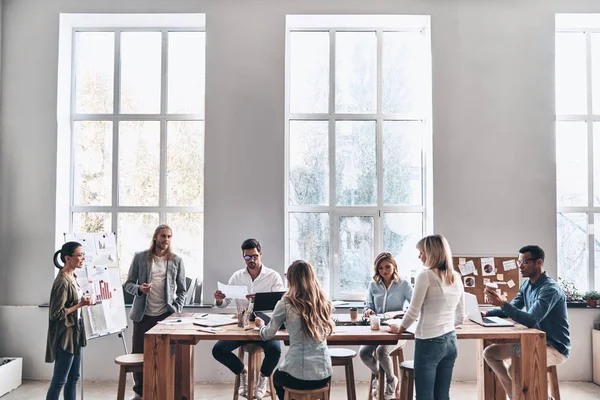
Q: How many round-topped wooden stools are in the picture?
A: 7